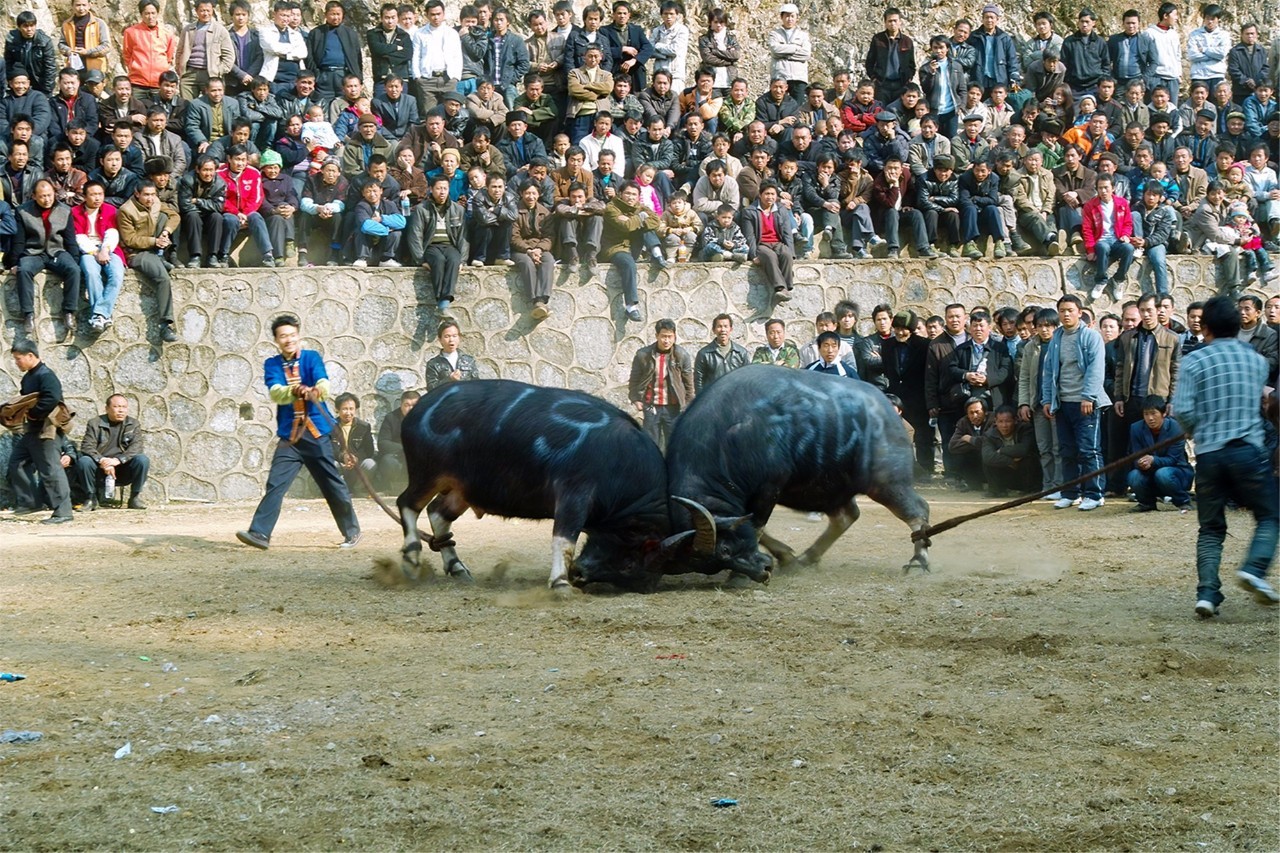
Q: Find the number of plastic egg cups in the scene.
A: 0